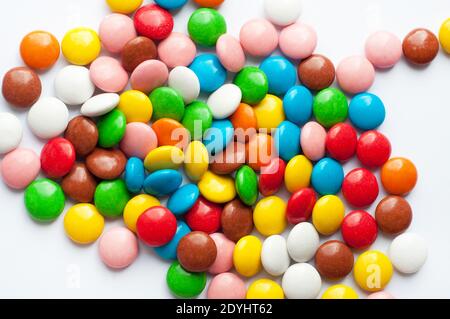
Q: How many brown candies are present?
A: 12